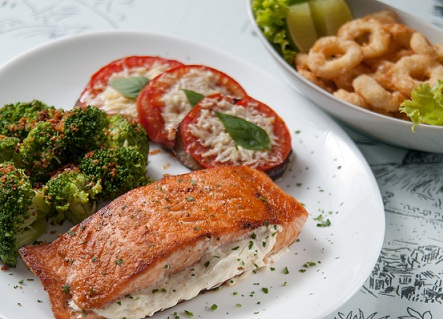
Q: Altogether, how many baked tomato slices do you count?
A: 3